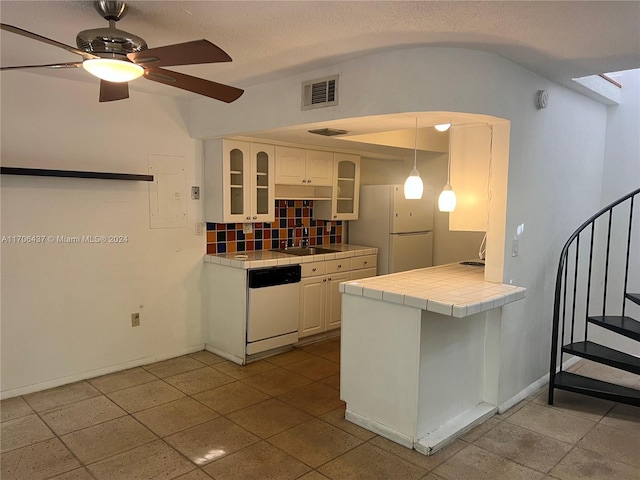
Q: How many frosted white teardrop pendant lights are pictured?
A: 2